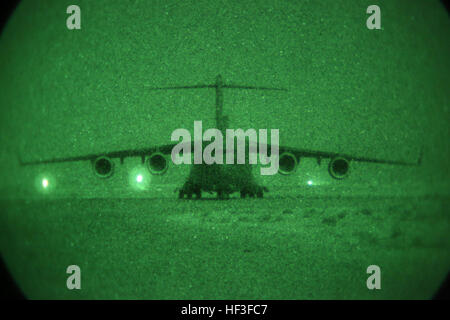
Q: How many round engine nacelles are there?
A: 4